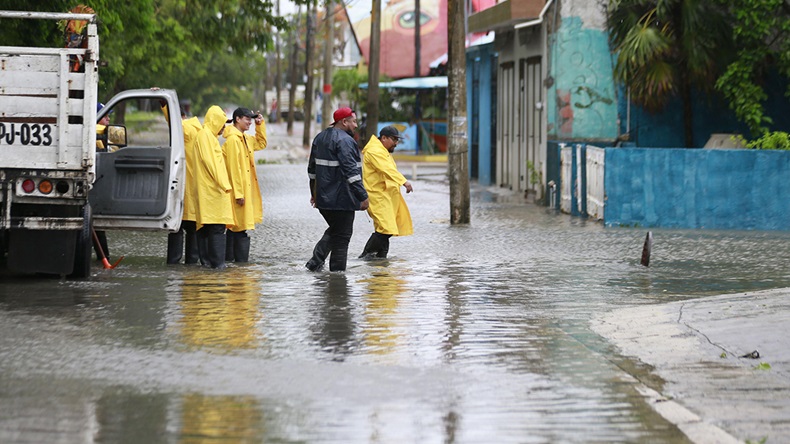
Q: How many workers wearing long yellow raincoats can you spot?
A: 4